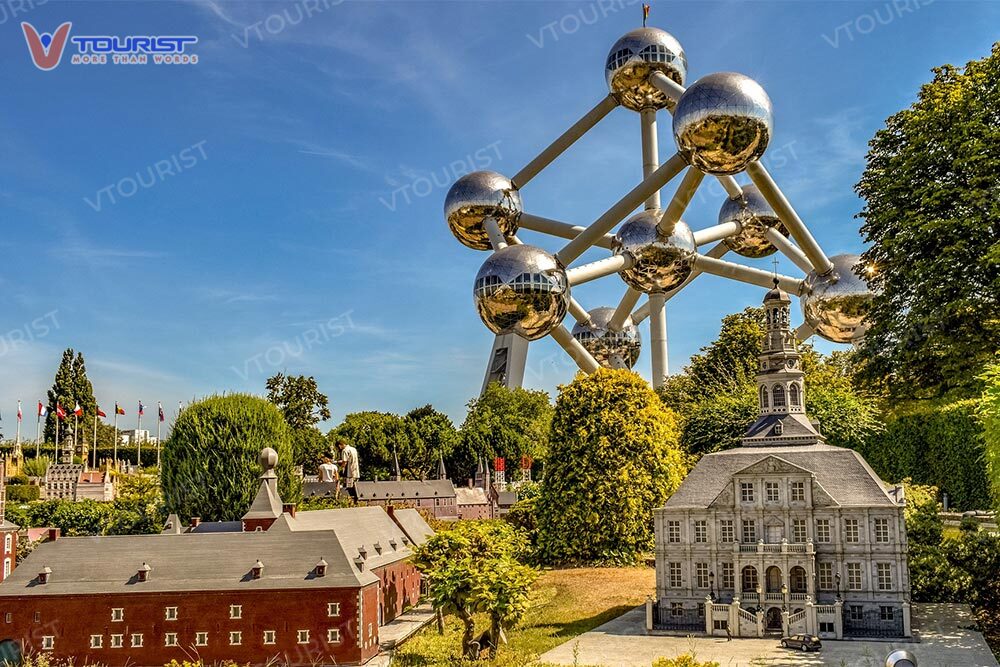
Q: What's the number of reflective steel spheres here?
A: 8